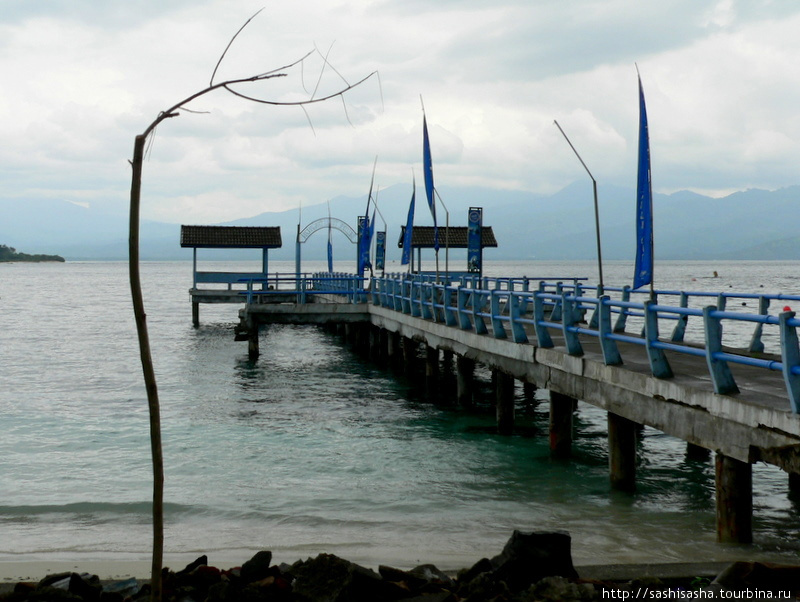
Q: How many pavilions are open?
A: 2